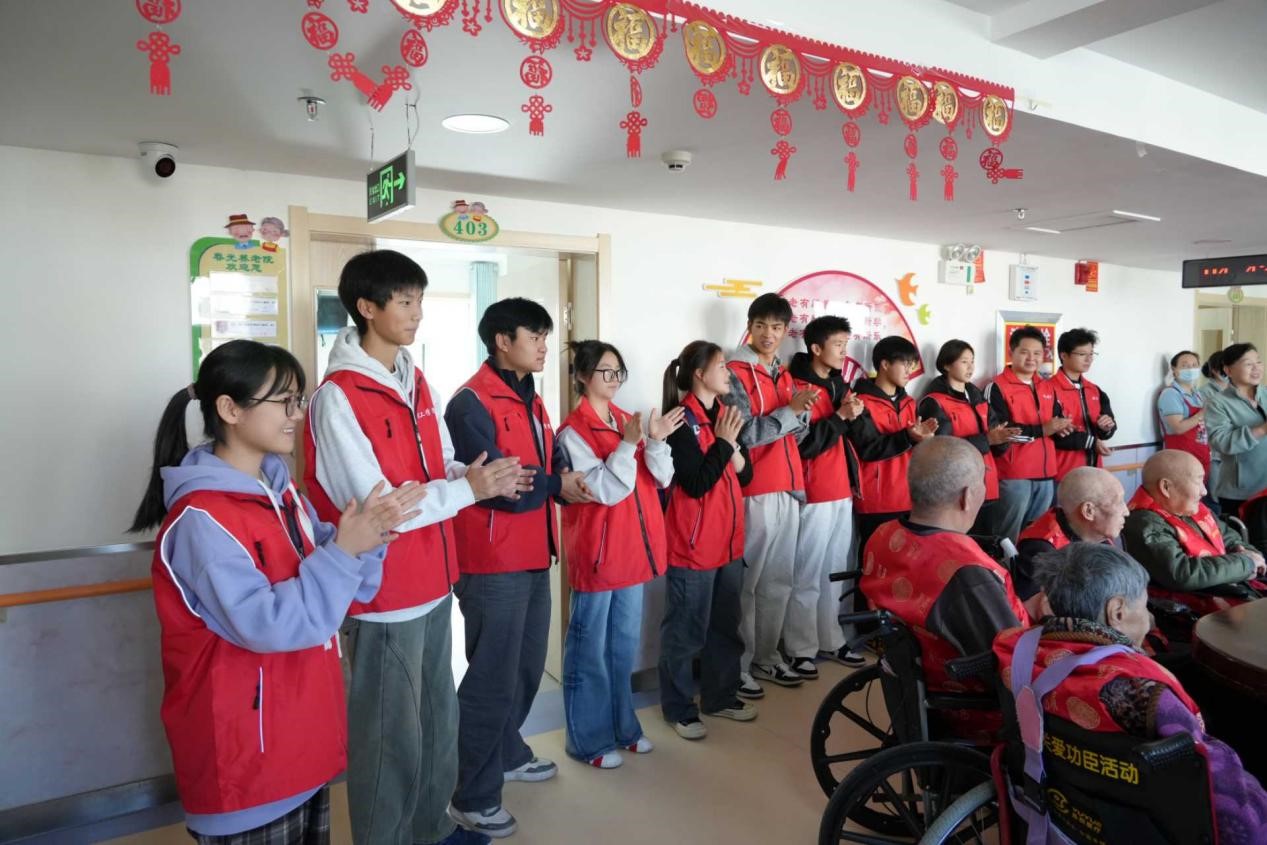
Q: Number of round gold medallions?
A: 9